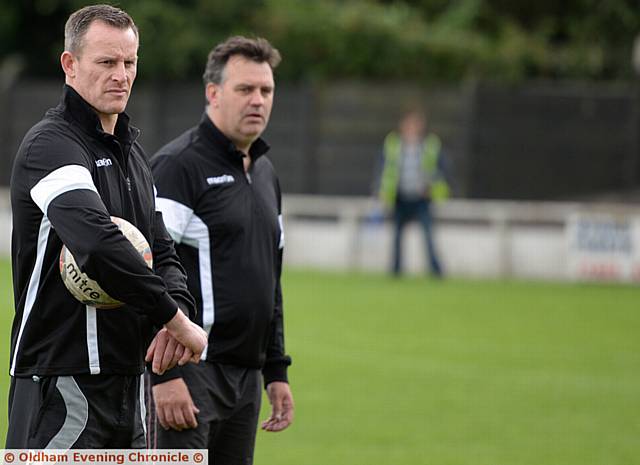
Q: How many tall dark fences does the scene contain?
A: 1